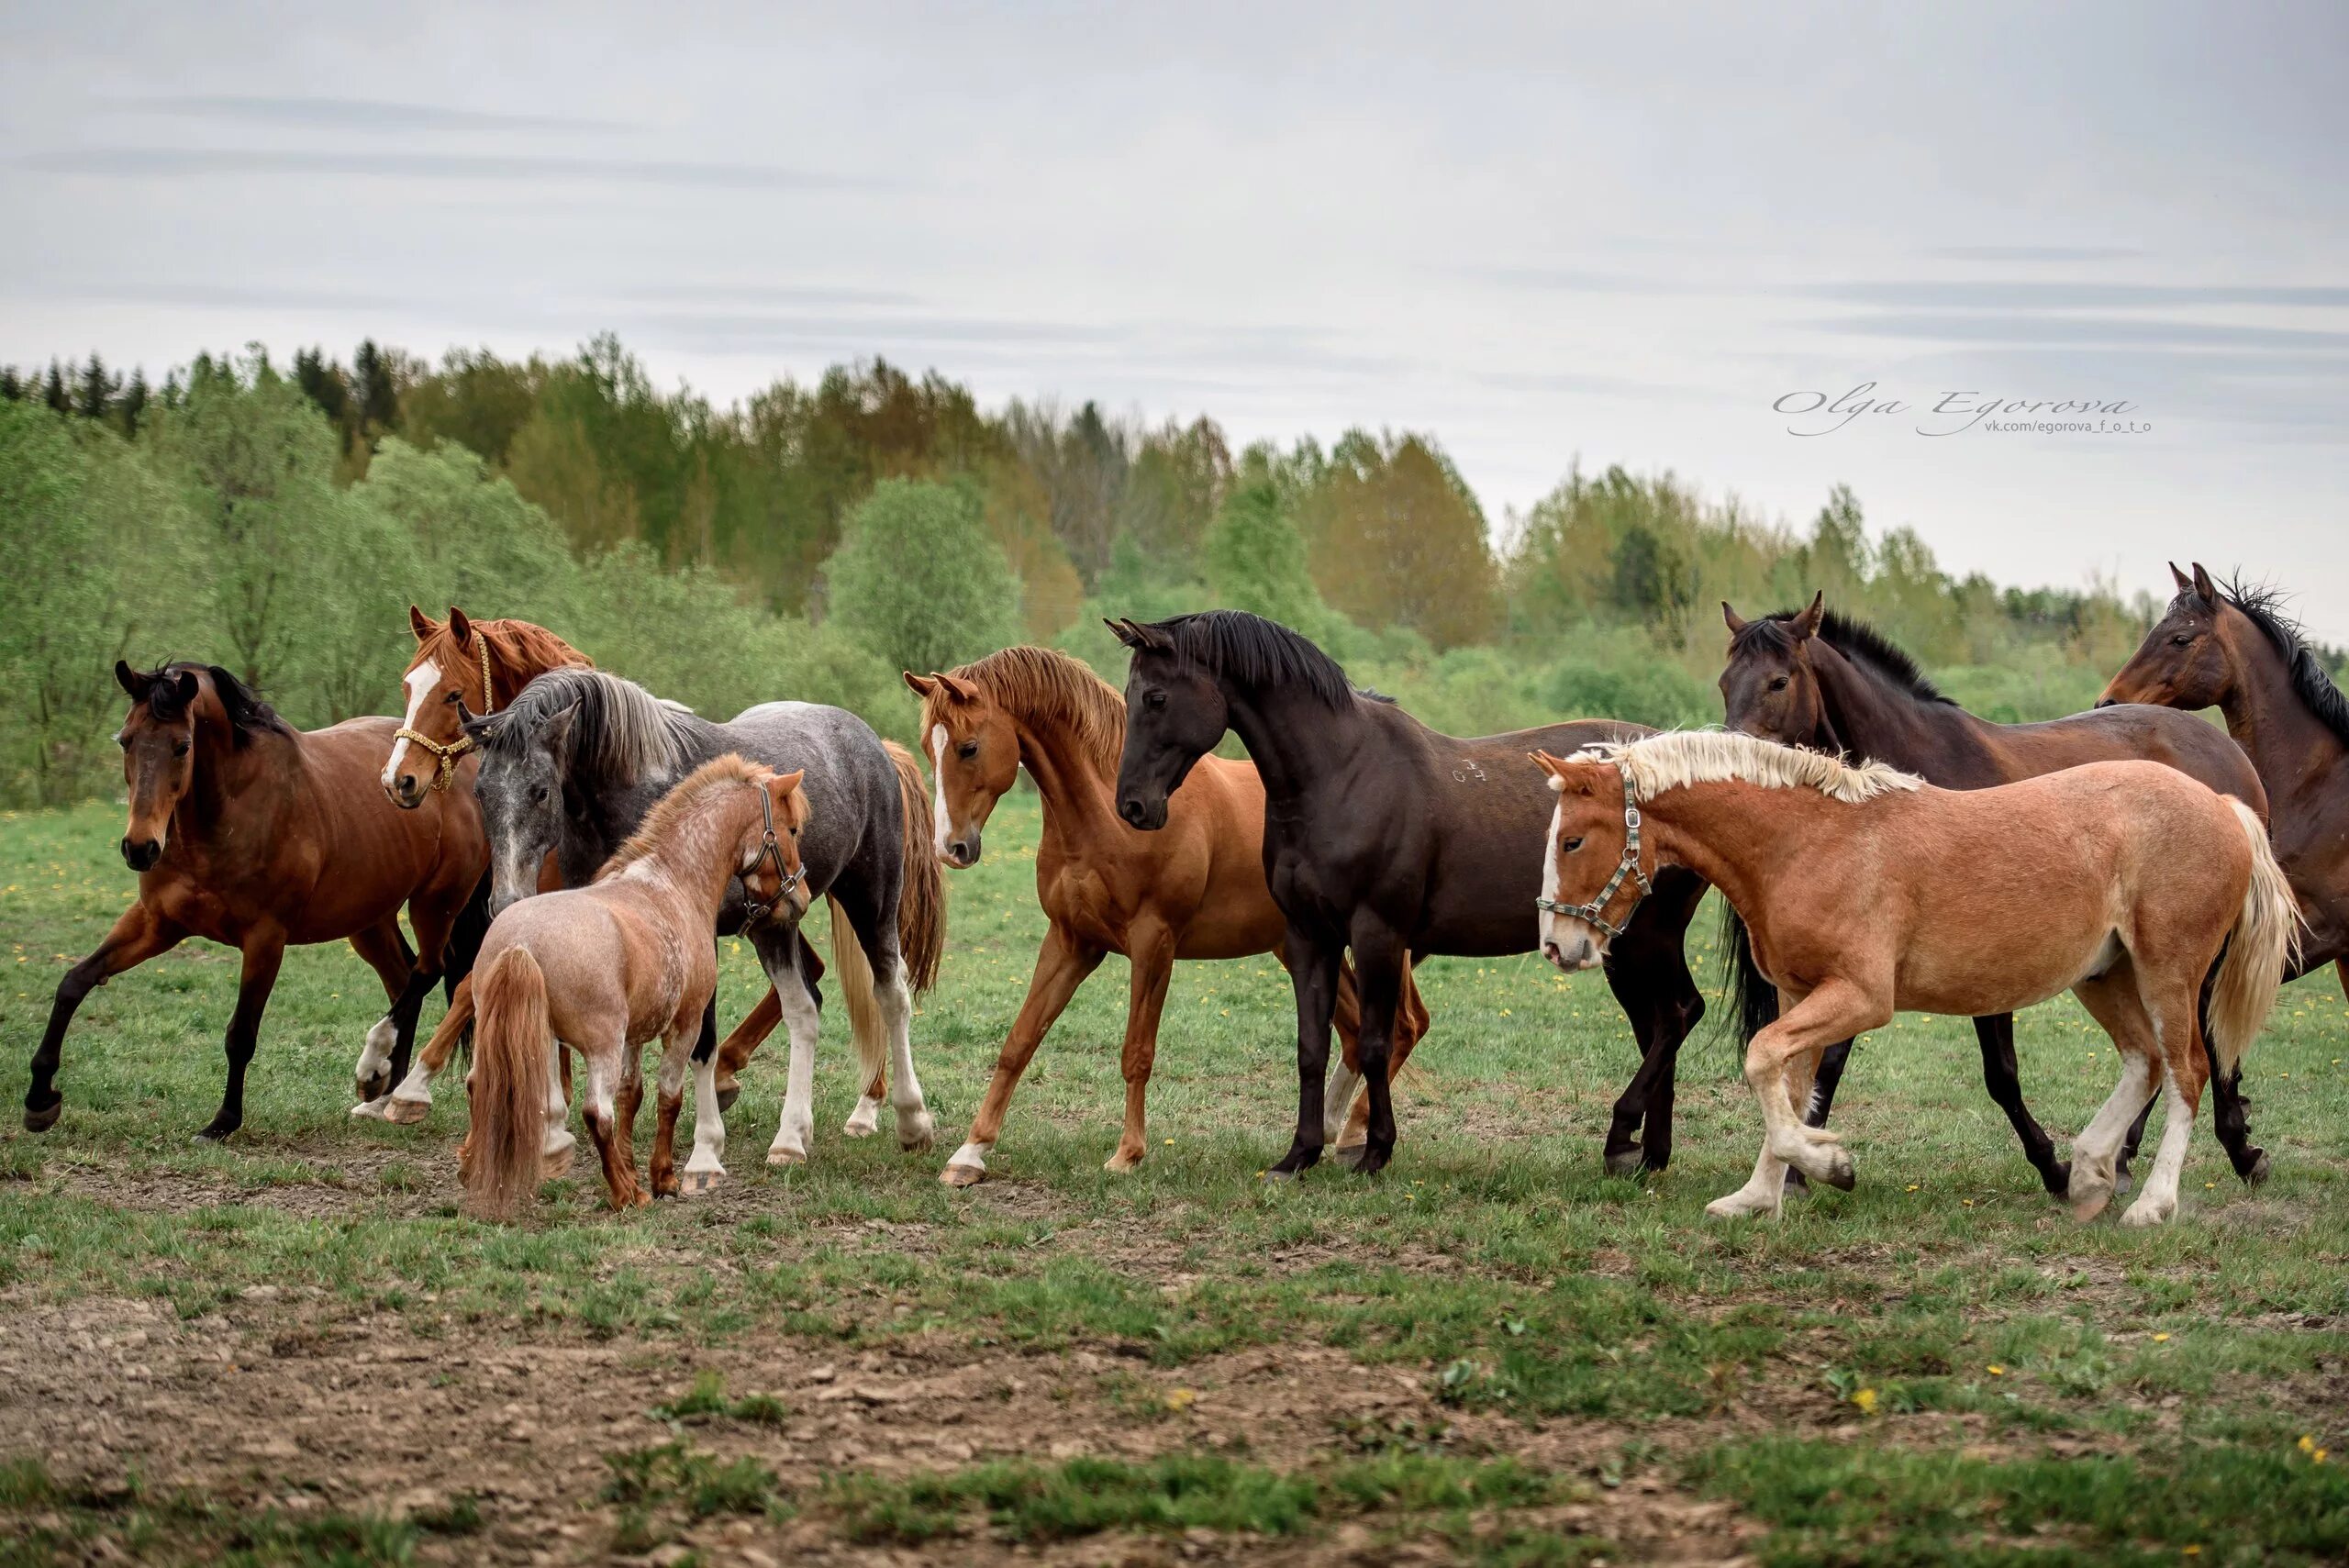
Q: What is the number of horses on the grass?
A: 9